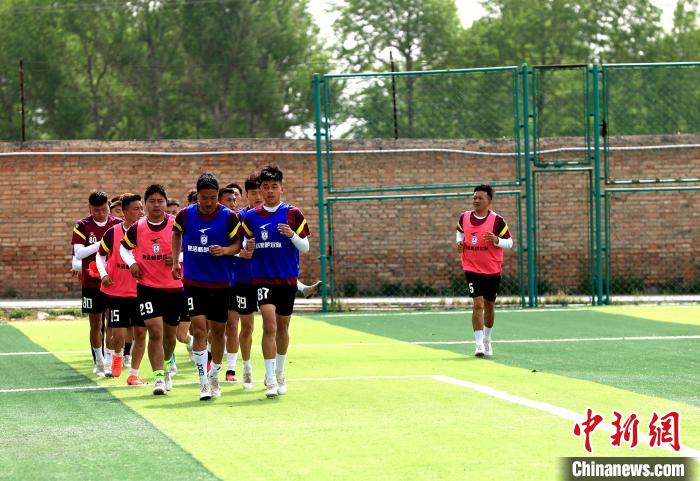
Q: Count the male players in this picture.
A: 12